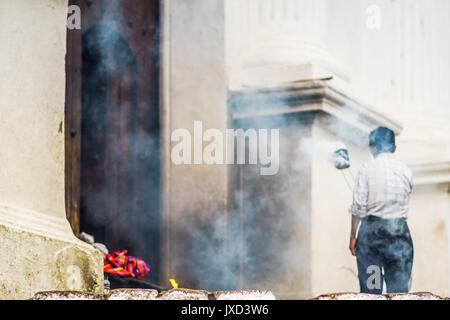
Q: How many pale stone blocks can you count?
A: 6